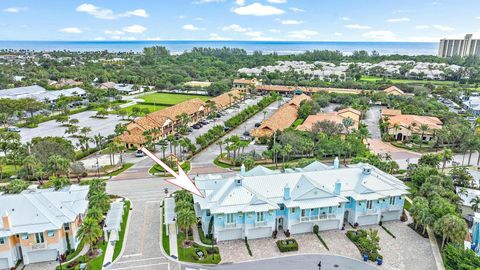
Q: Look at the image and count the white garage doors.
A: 8